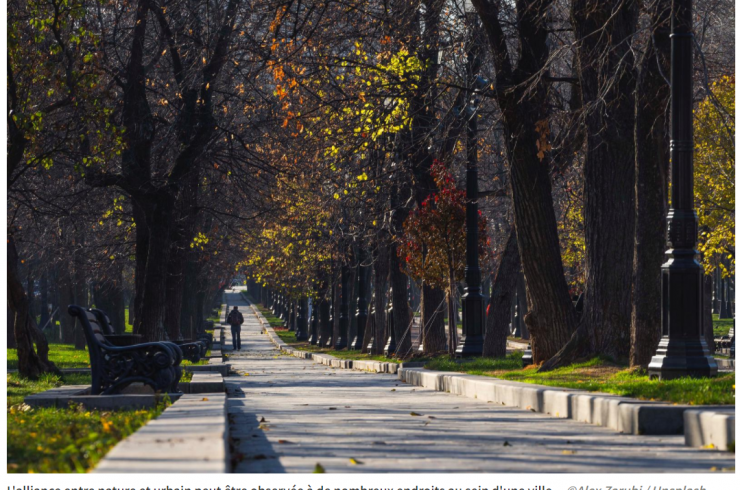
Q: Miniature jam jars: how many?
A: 0